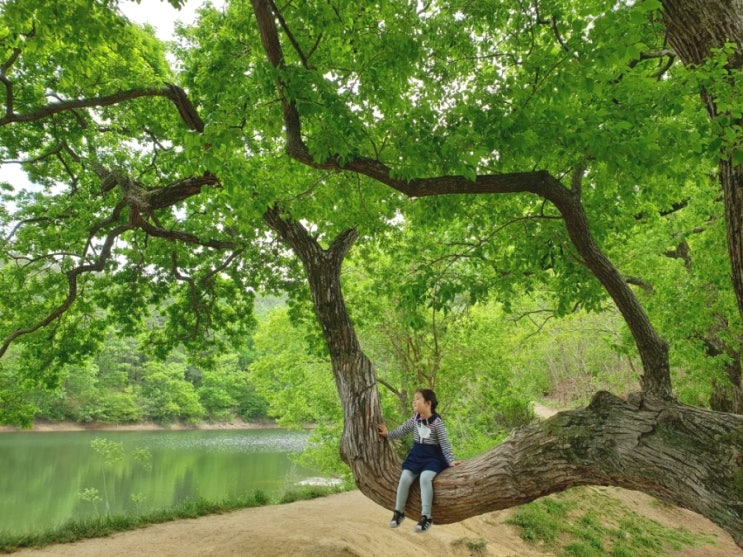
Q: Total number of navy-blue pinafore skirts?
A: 1